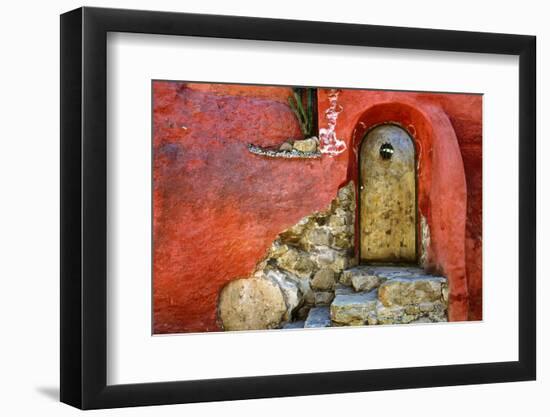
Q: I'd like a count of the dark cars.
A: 0